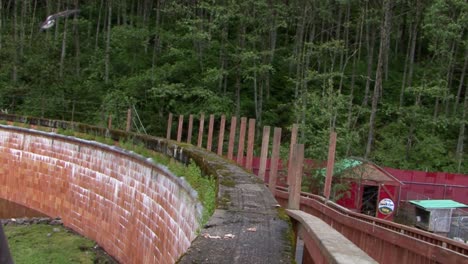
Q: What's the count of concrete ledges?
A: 1